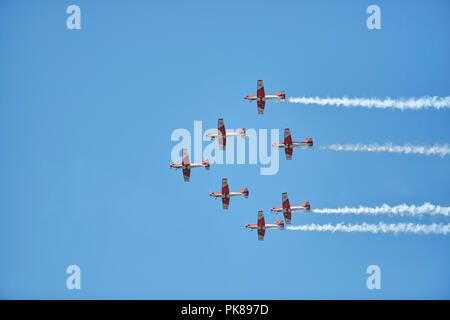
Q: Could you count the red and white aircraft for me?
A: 7